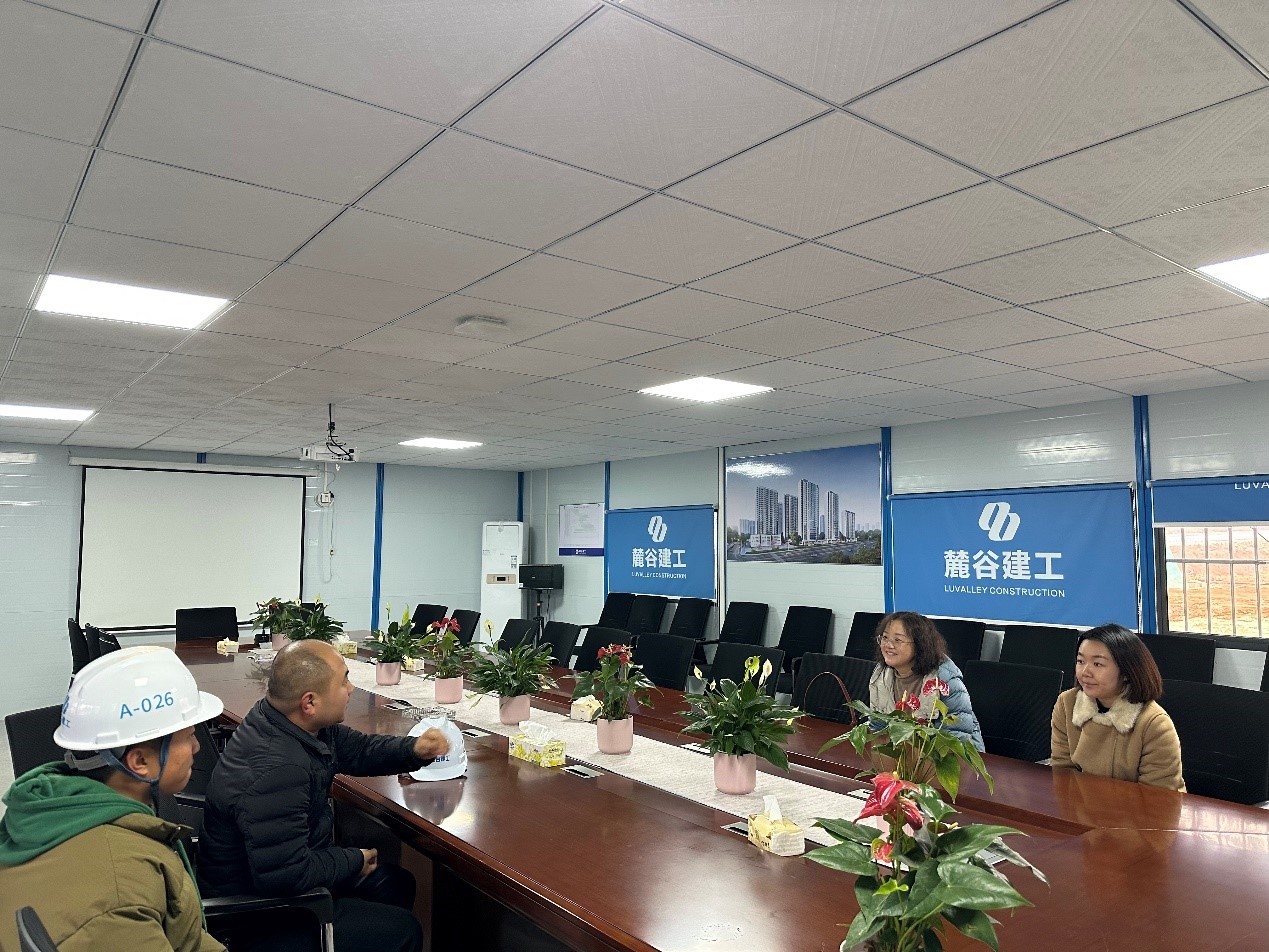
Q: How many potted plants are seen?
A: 9